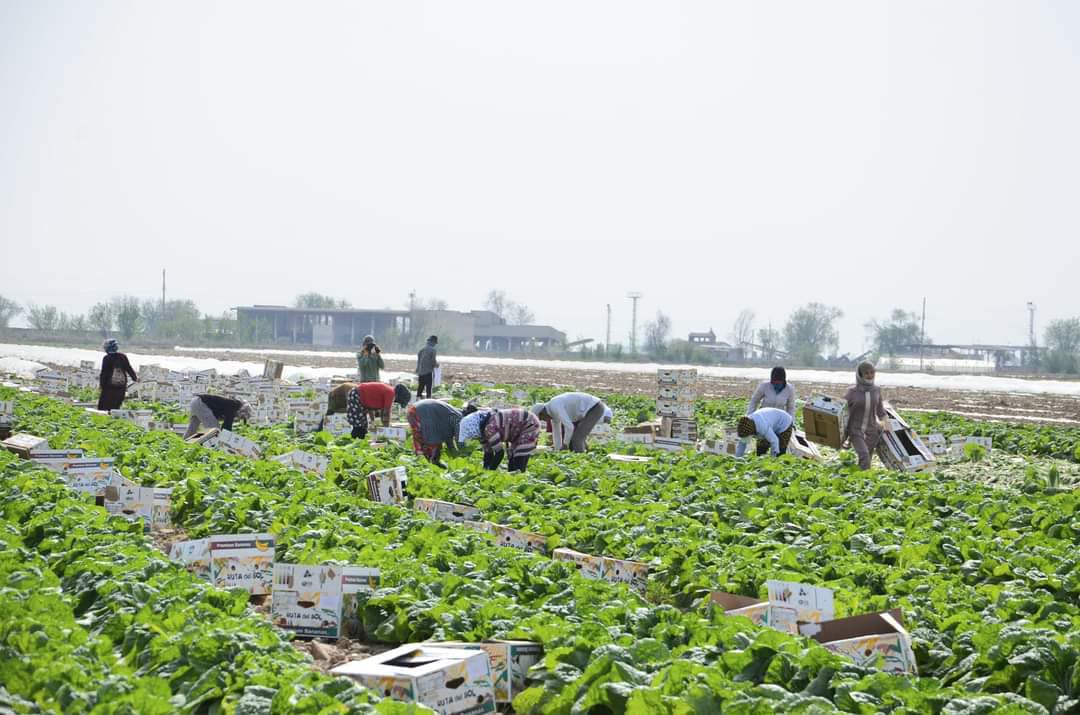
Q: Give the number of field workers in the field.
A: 12